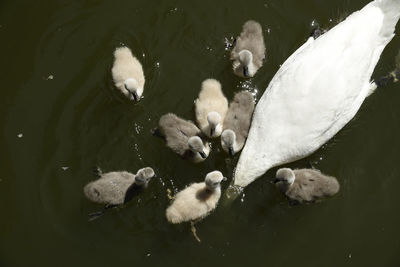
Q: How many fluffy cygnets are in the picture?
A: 8